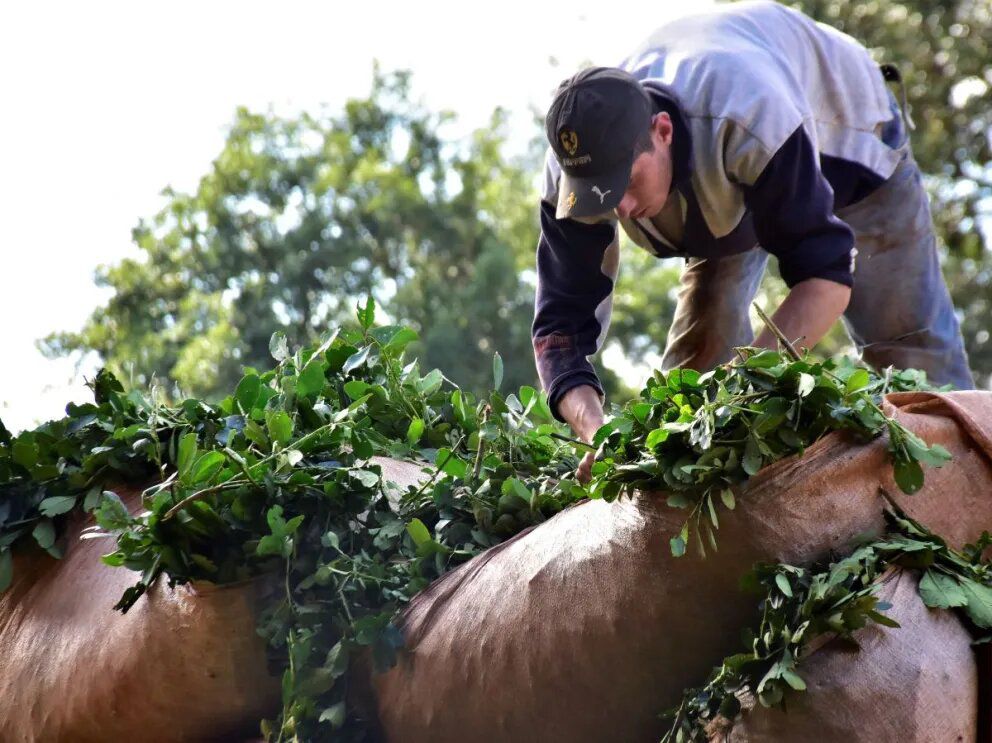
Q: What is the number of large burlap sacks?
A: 3